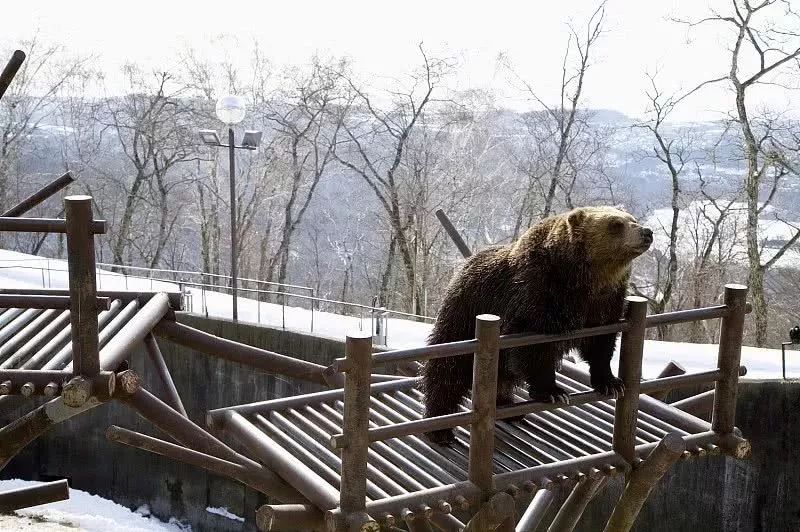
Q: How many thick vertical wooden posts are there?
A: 5